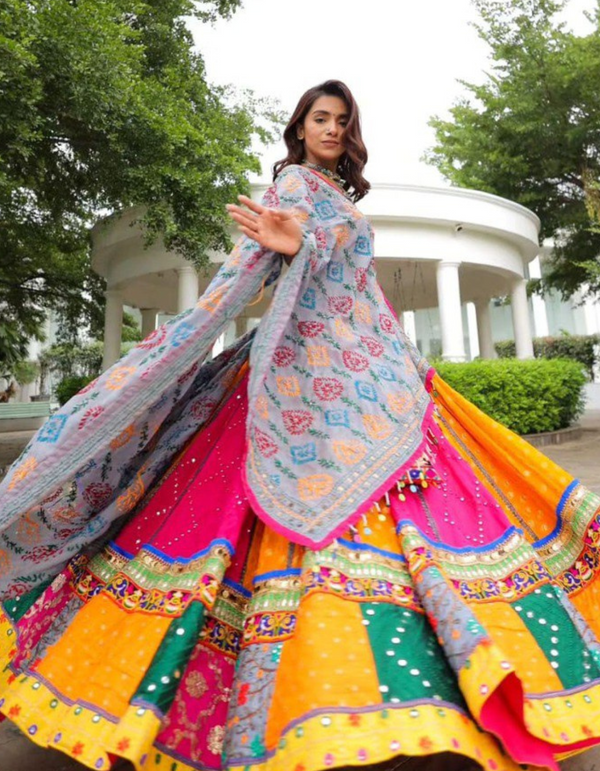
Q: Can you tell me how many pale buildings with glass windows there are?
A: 1